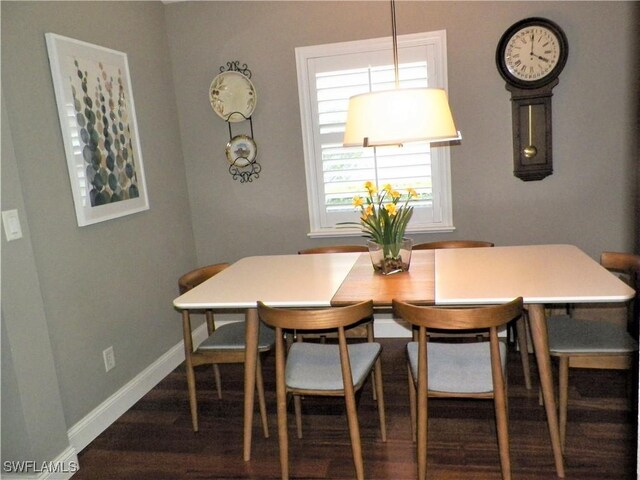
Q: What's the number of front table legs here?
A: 2